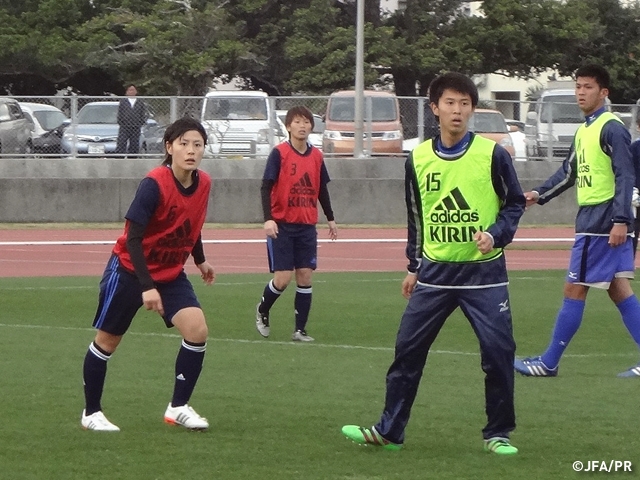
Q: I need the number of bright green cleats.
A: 2